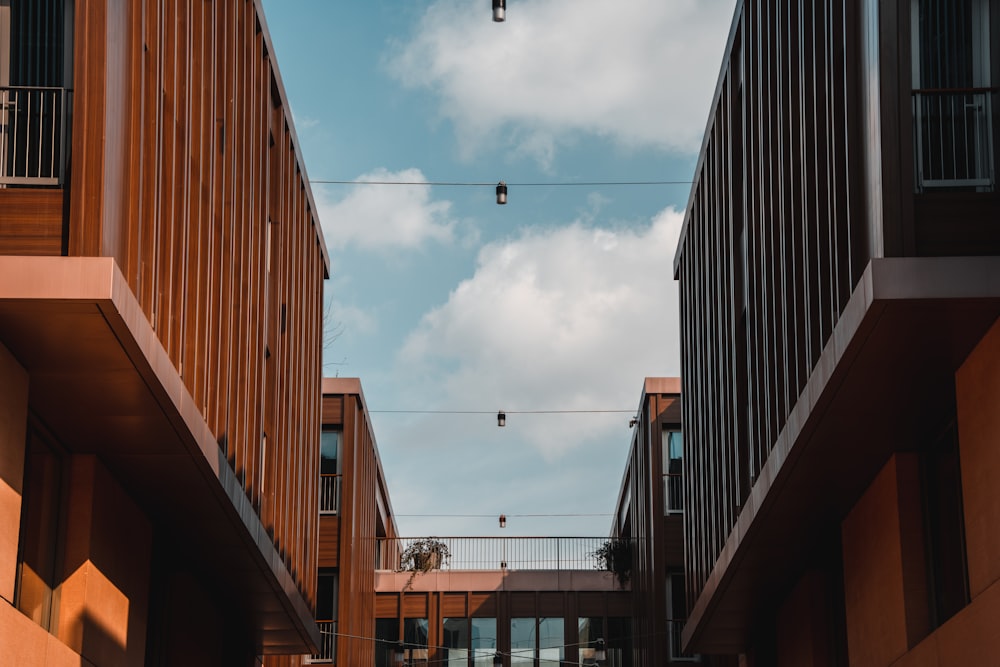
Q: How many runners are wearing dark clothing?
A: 0